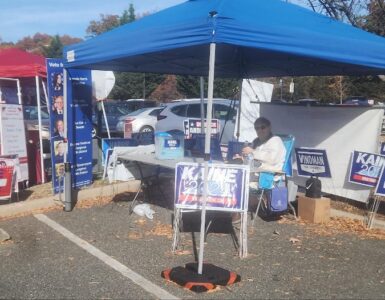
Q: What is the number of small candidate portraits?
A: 5